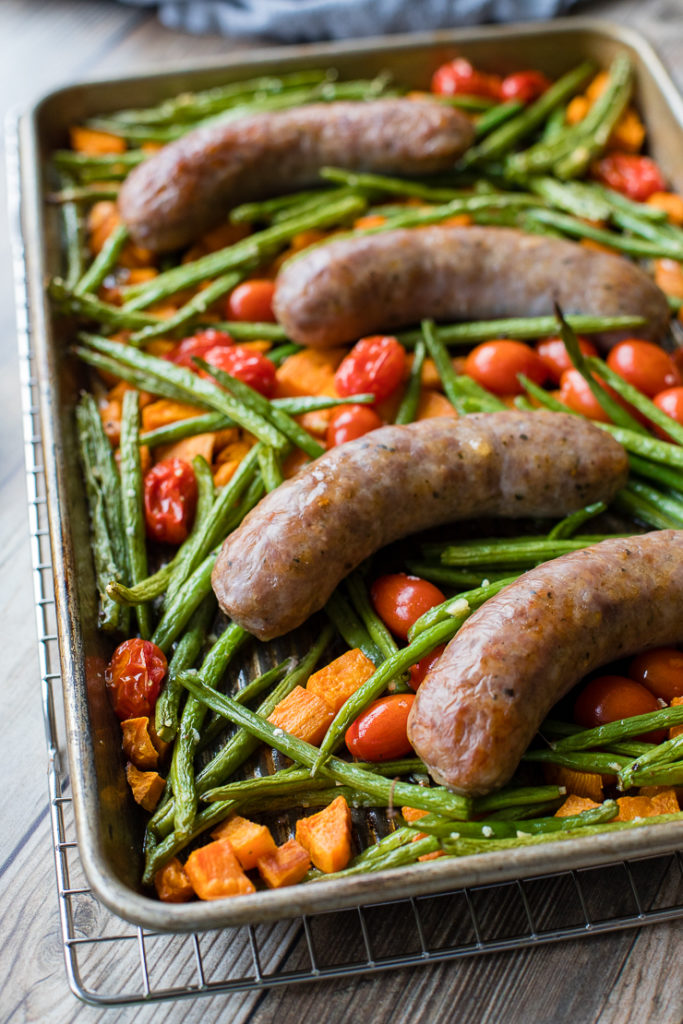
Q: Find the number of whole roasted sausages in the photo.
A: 4